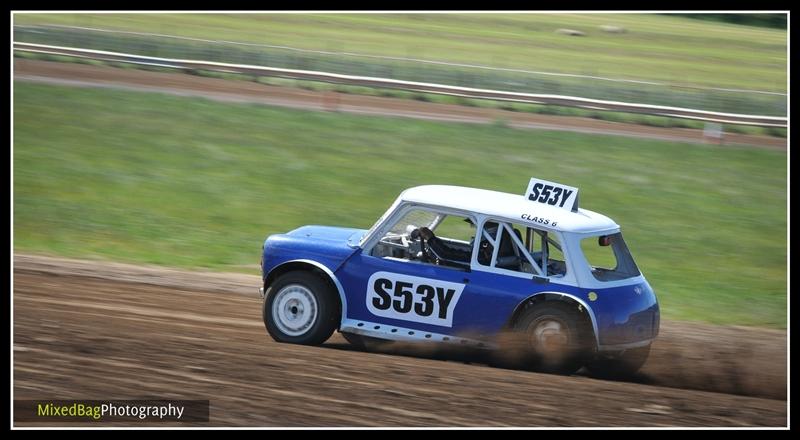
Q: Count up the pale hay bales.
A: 2